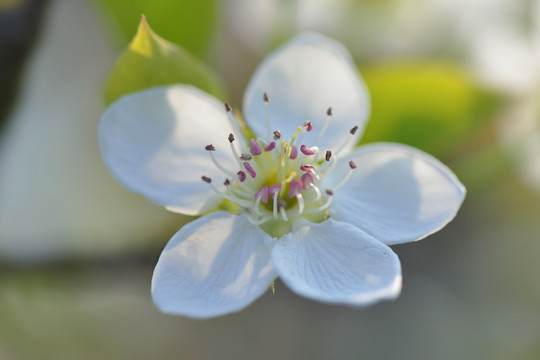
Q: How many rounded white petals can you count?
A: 5